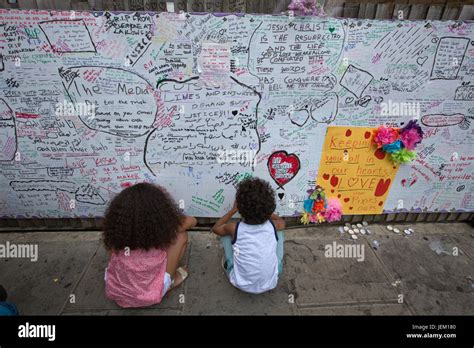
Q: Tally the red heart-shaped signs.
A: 1